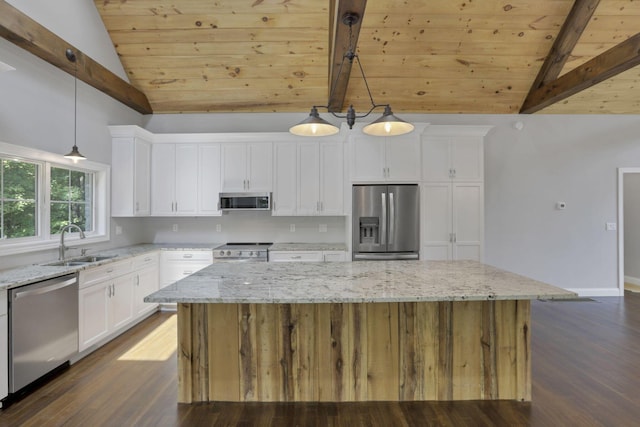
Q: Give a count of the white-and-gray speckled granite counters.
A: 3